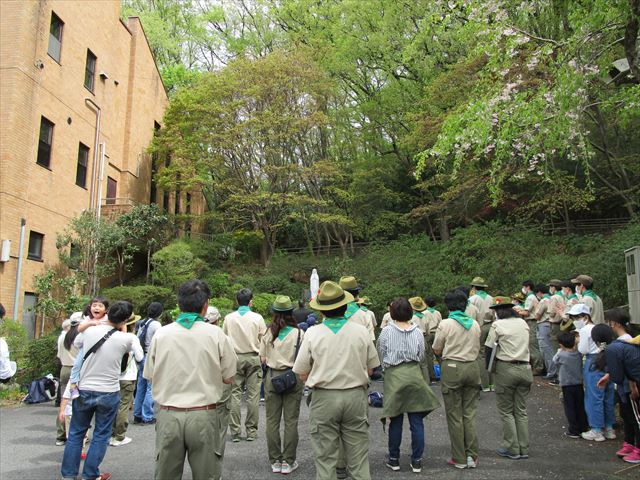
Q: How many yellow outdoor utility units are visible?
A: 0